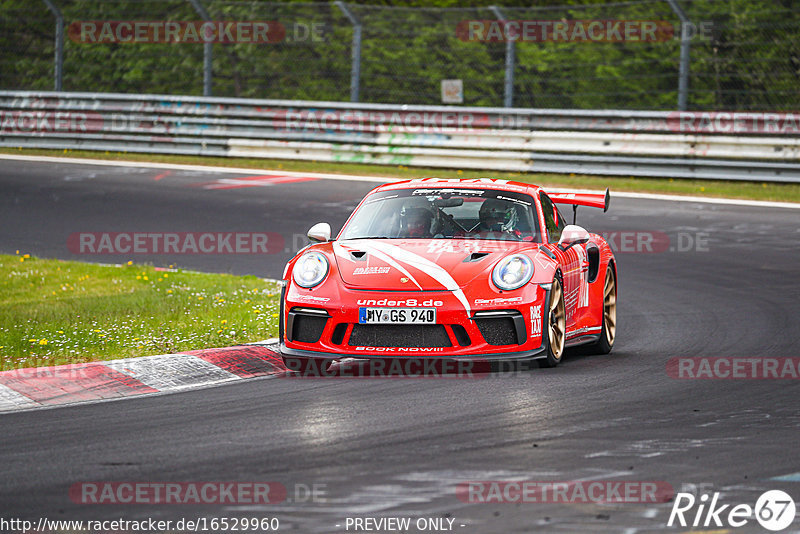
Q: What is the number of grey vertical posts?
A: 5